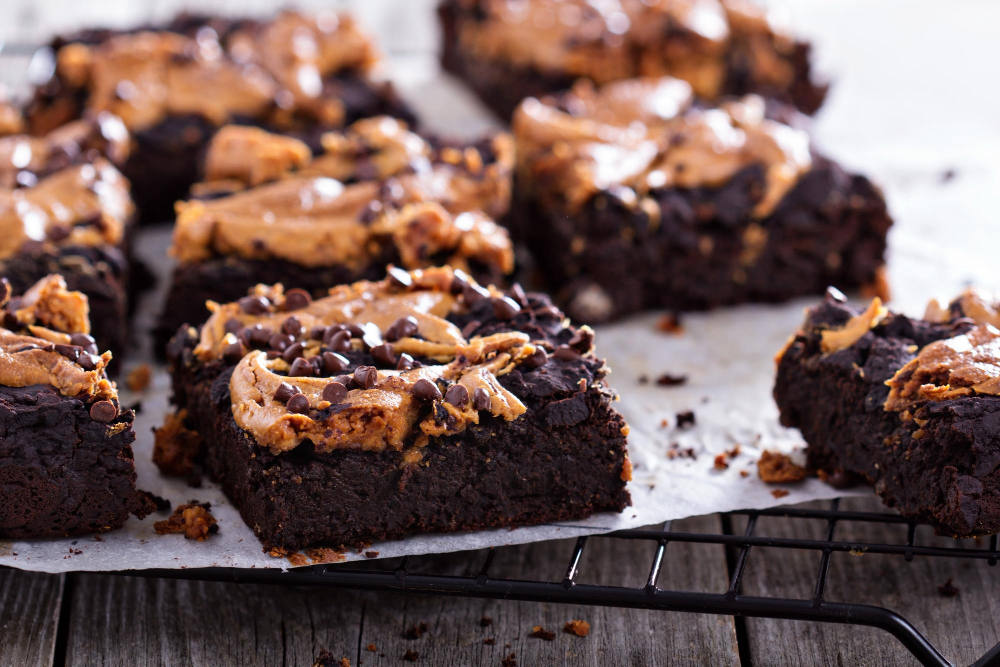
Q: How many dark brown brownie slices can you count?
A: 8